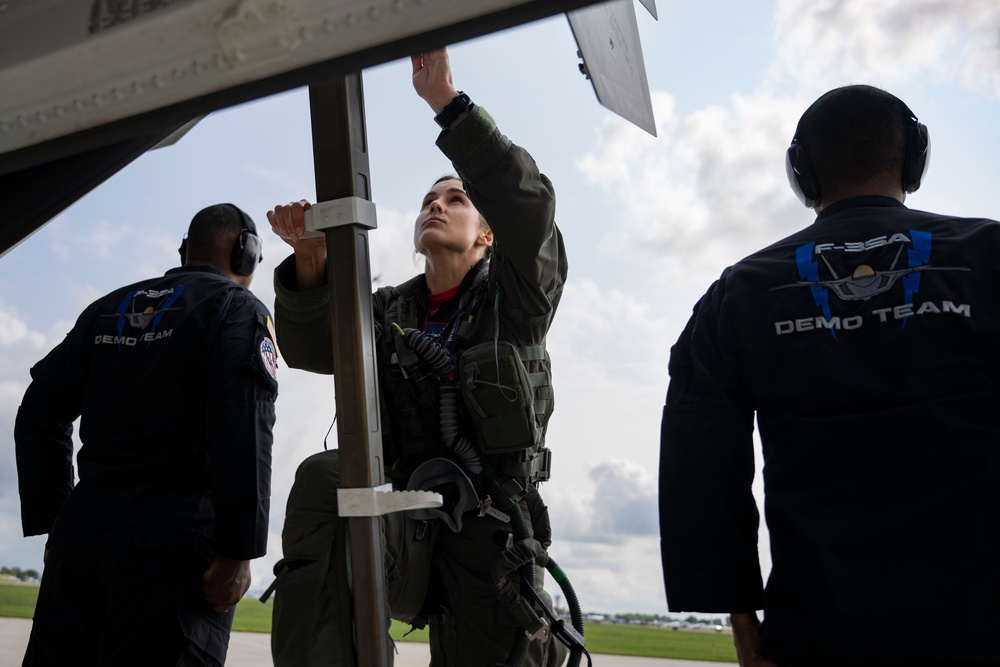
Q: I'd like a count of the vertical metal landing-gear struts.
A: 1